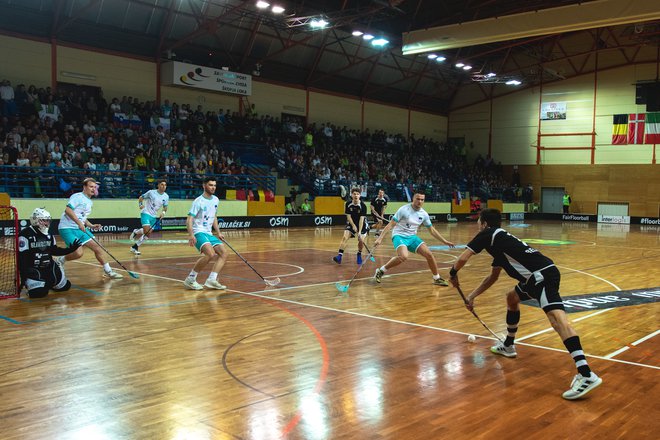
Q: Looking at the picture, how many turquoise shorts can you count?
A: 4